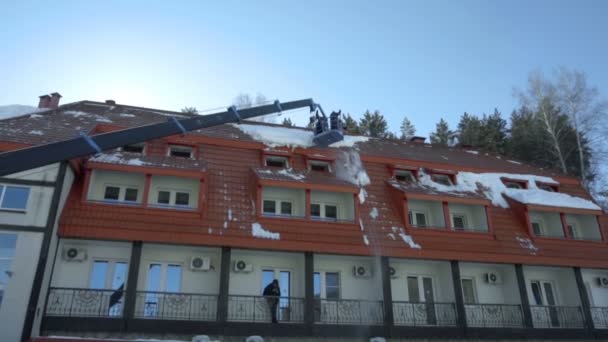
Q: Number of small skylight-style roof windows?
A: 8